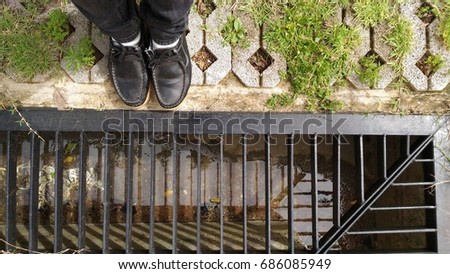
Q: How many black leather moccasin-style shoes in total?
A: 2